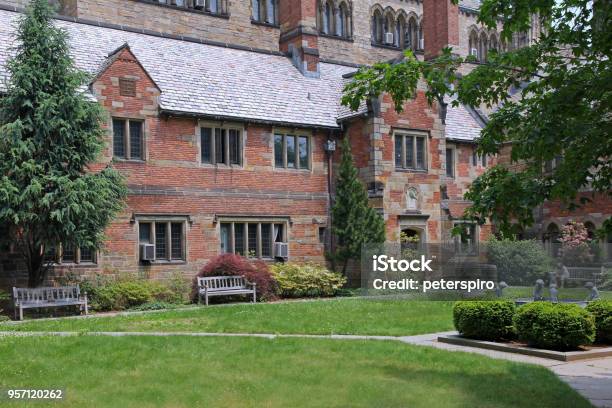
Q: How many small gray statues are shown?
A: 4